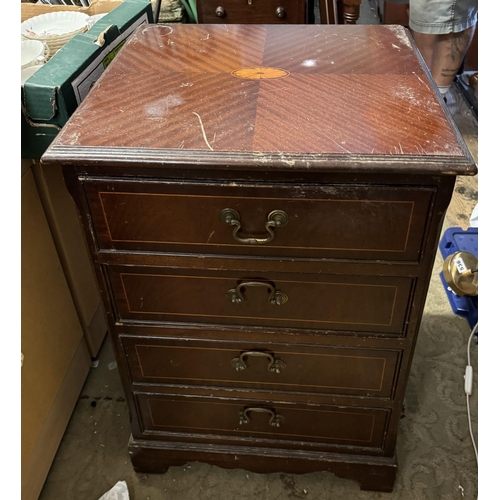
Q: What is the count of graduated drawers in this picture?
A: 4